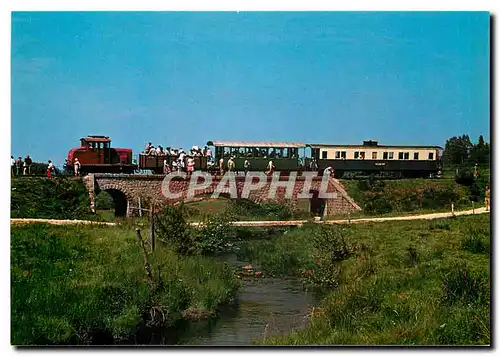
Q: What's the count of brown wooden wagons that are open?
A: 1